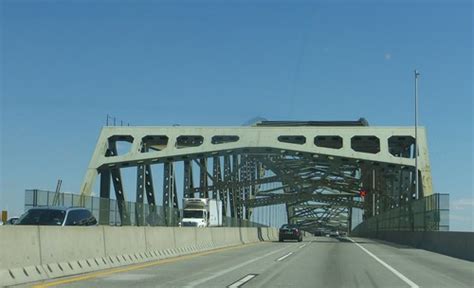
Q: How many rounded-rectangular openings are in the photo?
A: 8